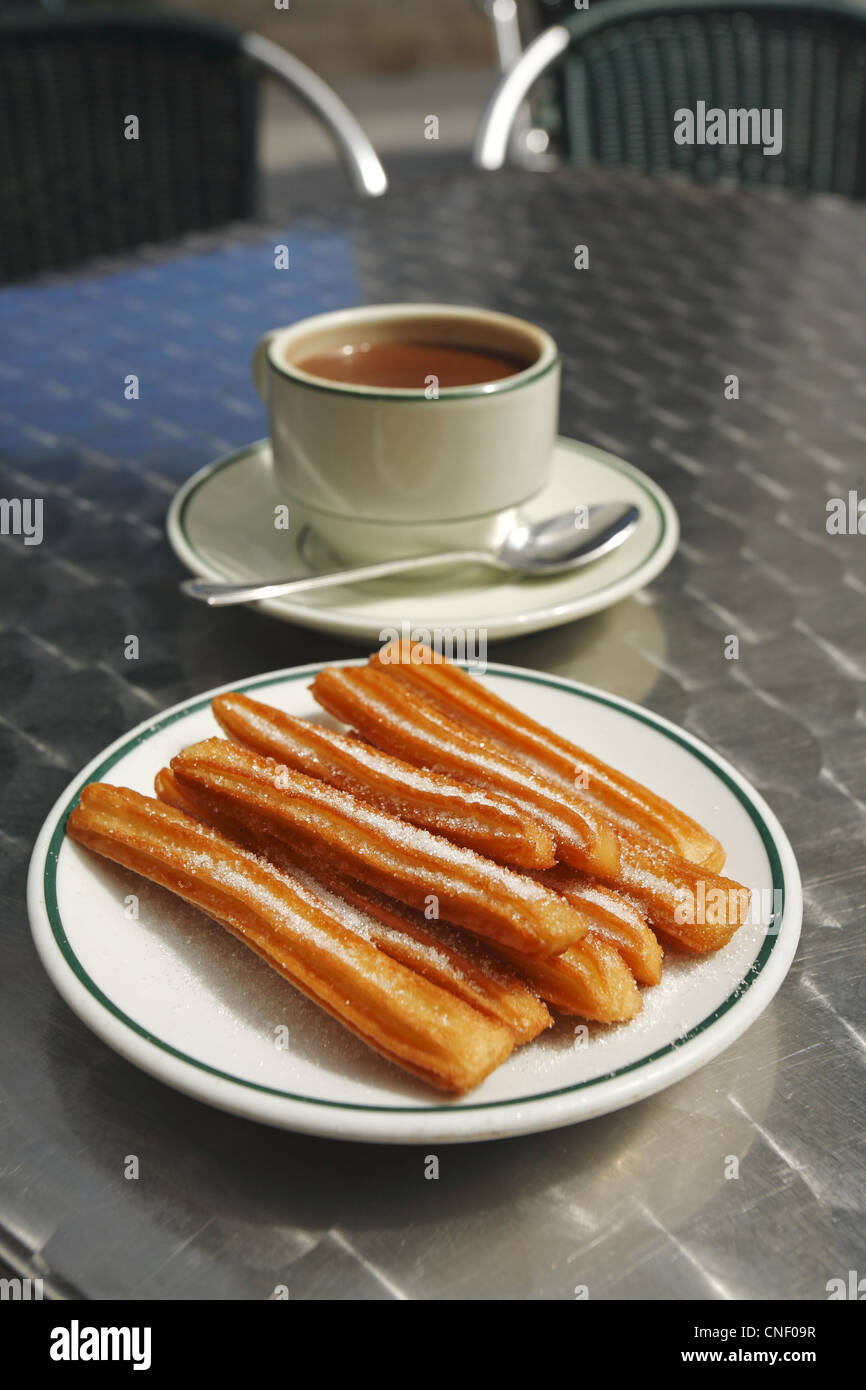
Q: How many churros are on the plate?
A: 9